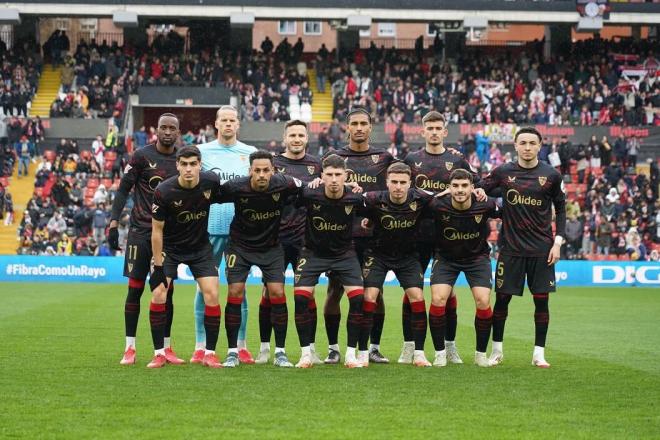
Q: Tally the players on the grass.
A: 11